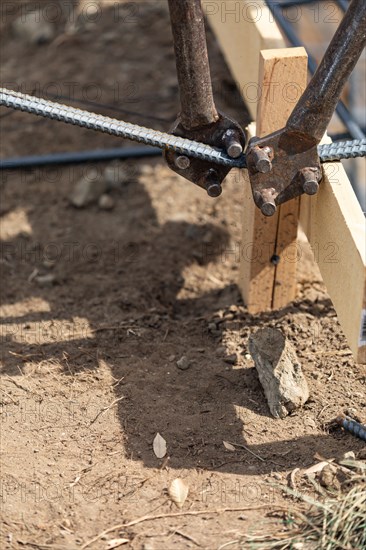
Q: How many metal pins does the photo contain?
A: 6